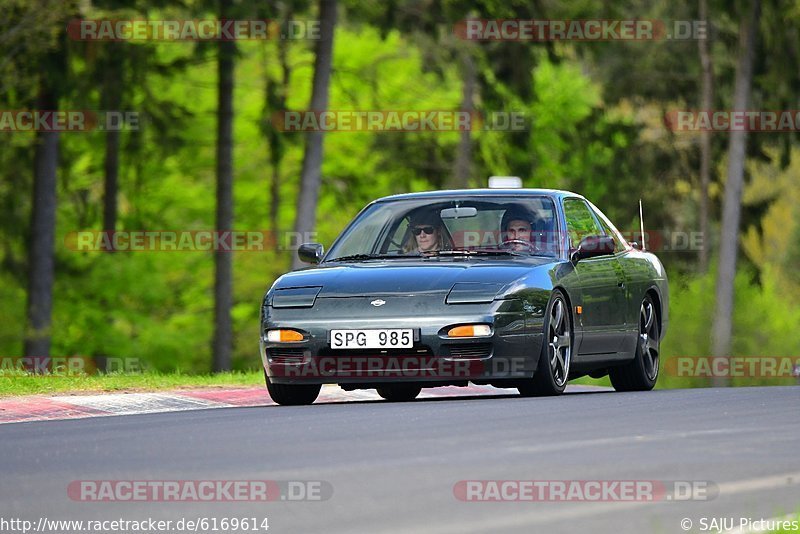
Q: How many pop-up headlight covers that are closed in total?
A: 2